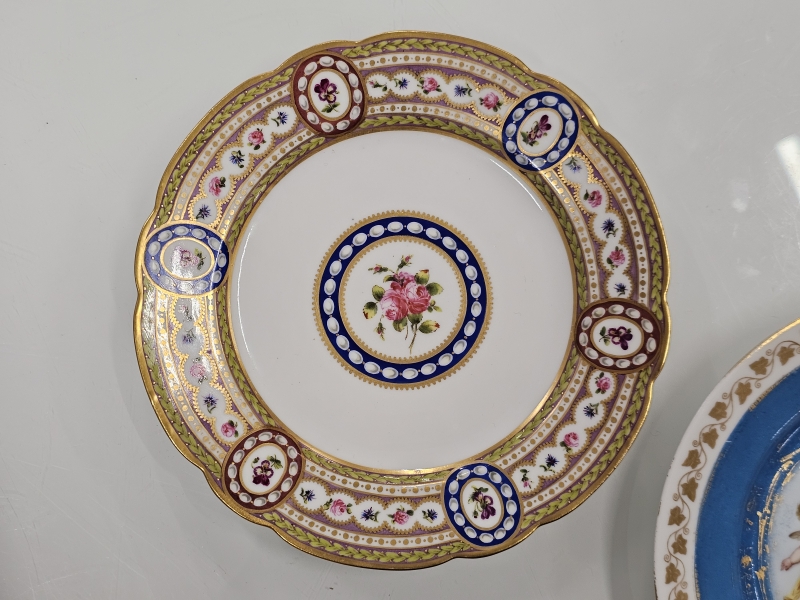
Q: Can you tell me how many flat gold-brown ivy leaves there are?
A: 11